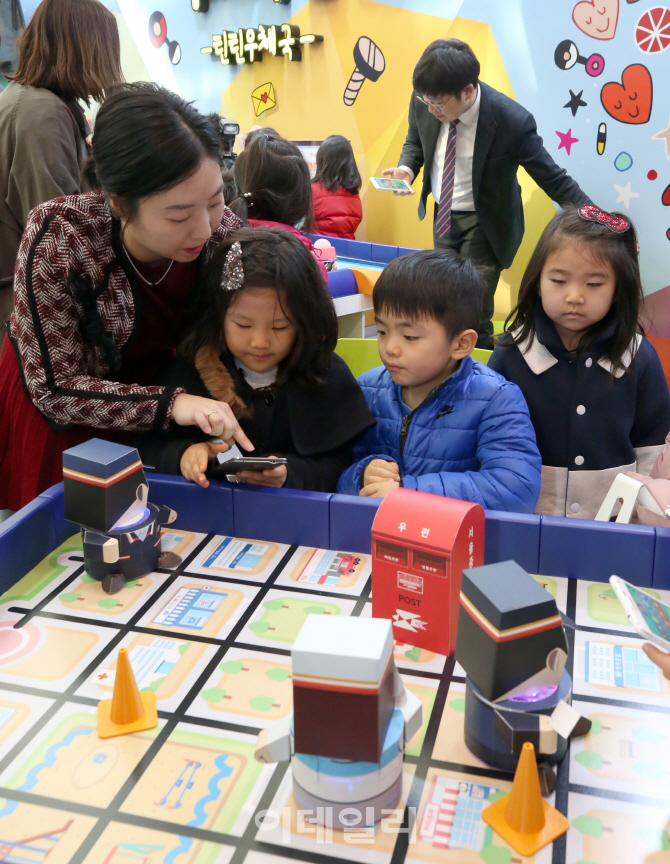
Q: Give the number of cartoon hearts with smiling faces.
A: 2